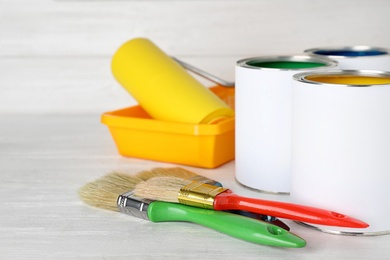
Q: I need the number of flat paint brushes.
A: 3